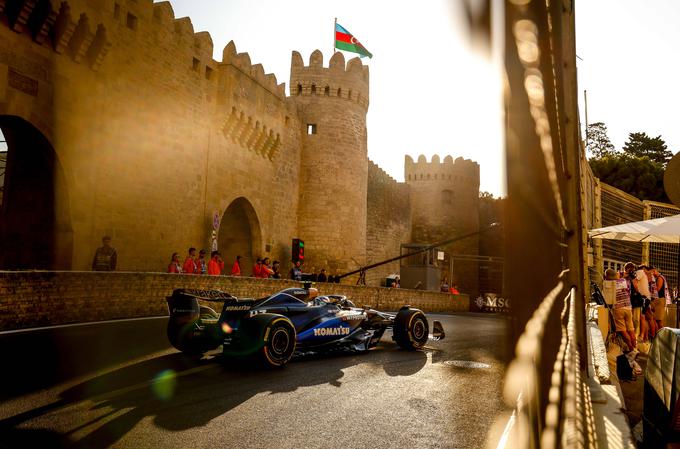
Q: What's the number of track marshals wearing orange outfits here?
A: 7